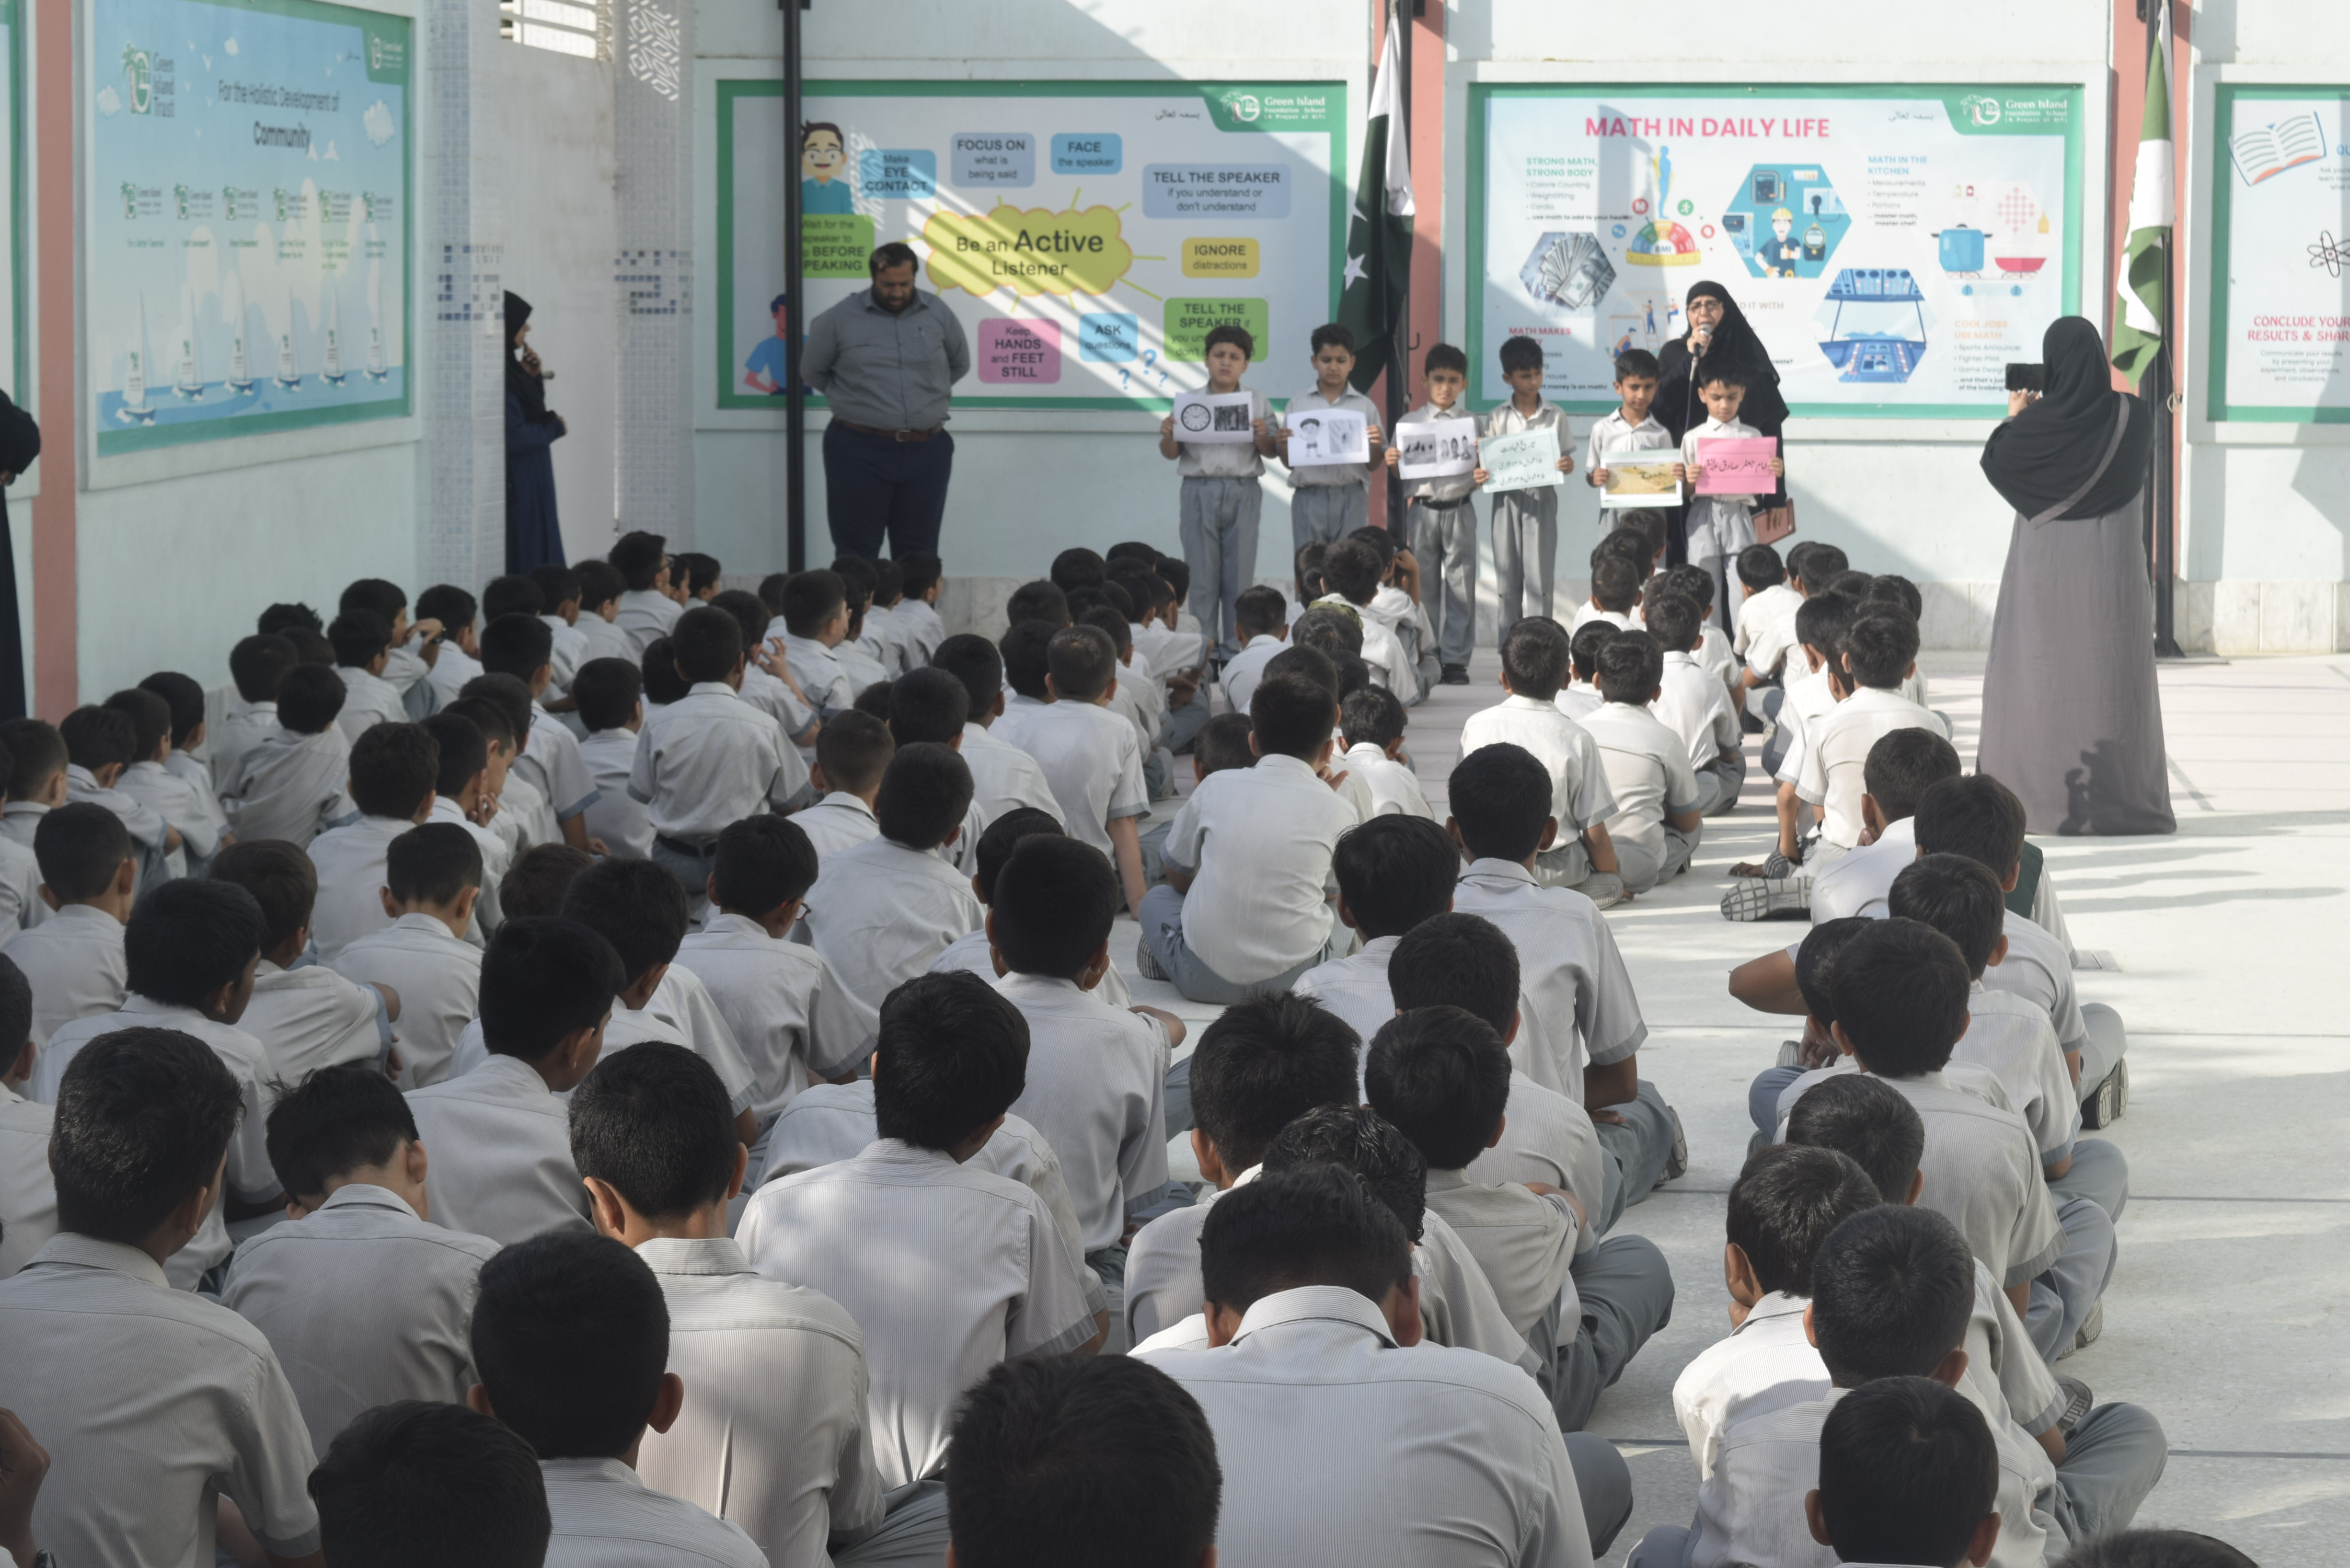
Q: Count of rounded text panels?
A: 9